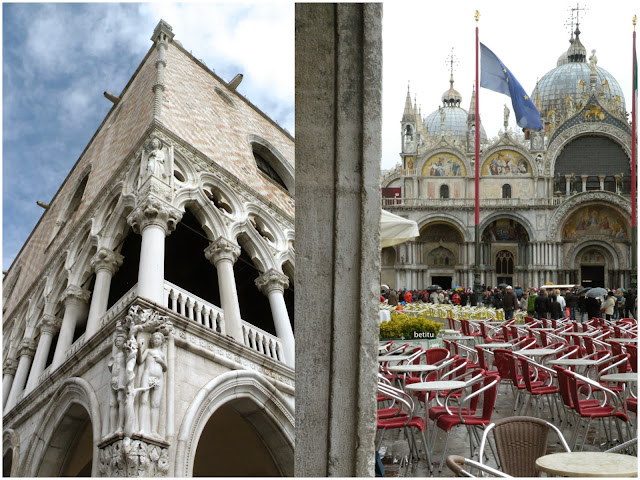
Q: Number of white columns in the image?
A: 8